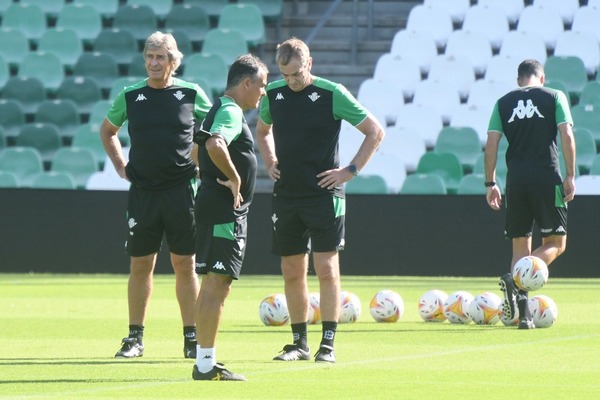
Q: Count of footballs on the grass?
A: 9